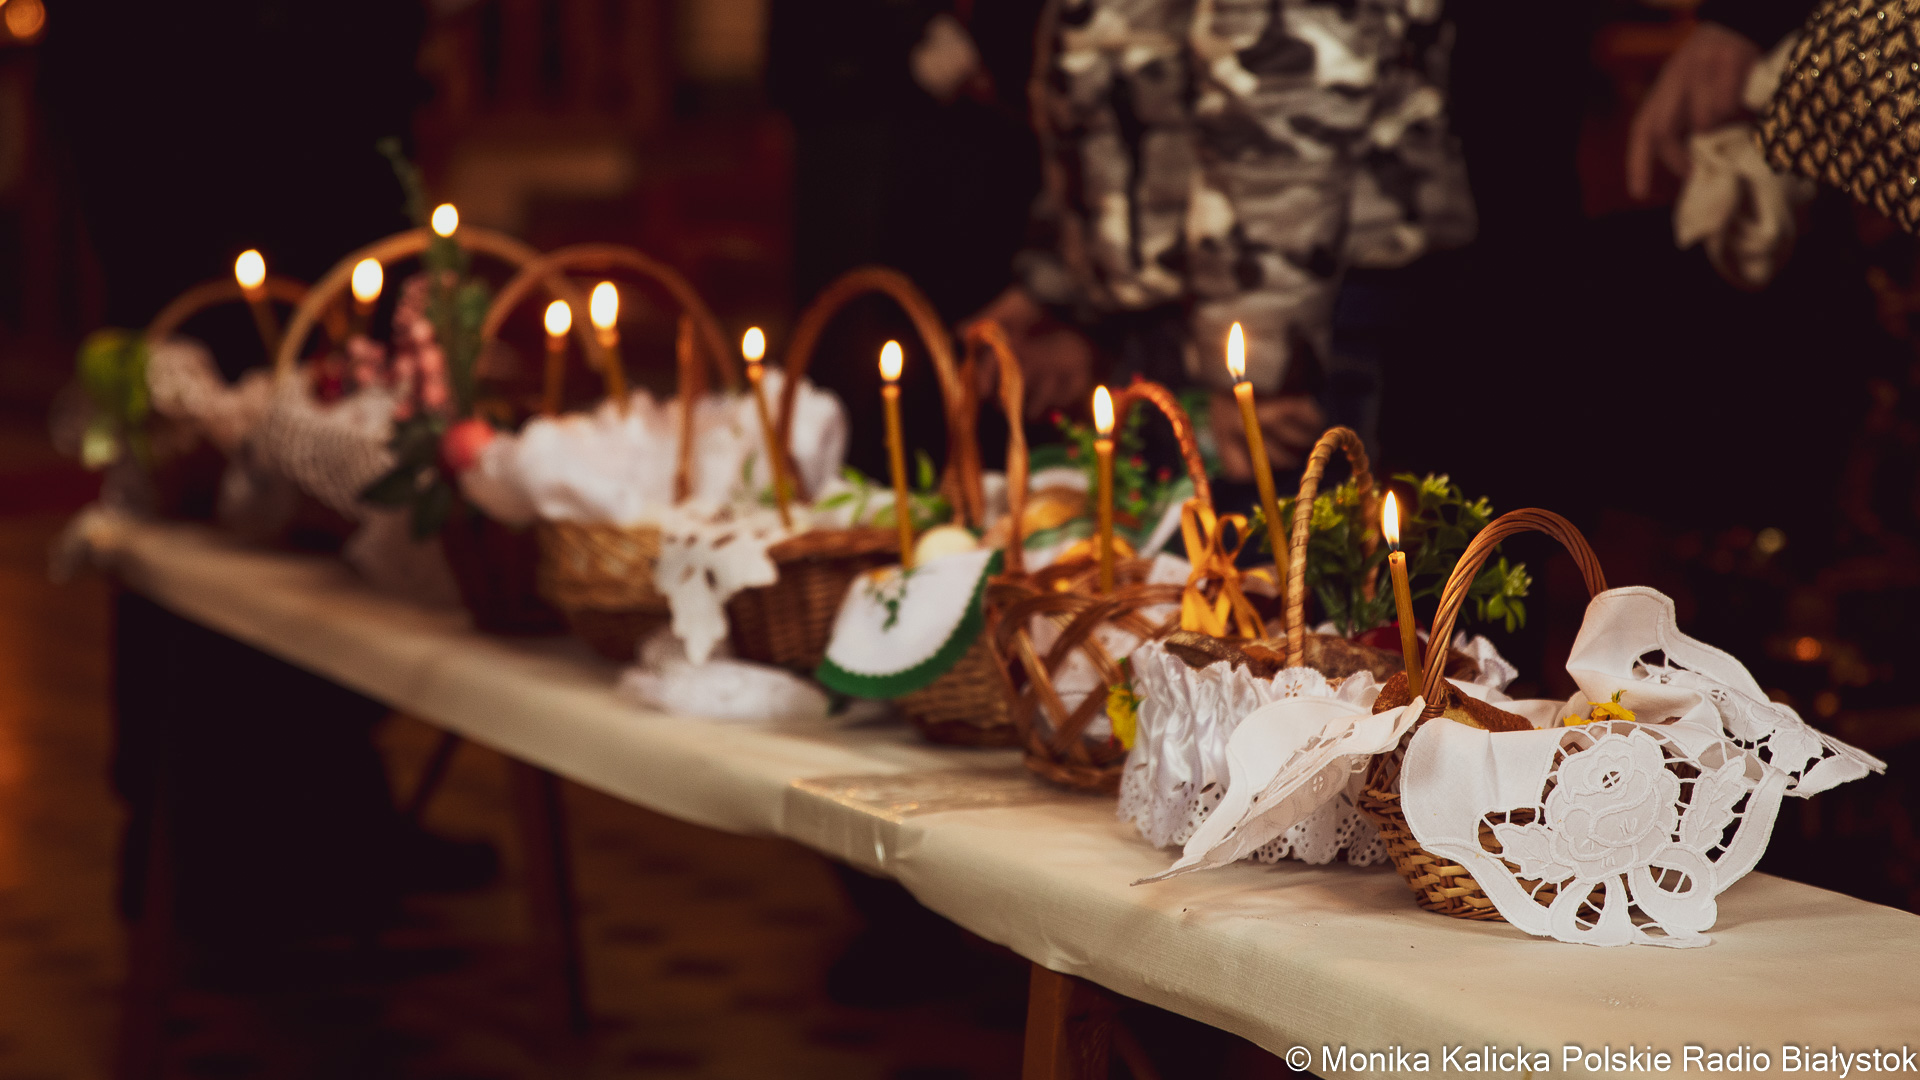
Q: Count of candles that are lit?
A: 10